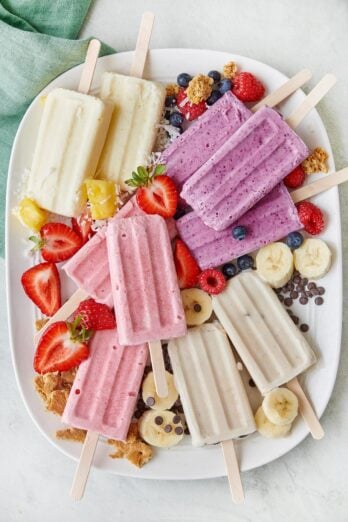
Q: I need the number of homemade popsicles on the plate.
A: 10